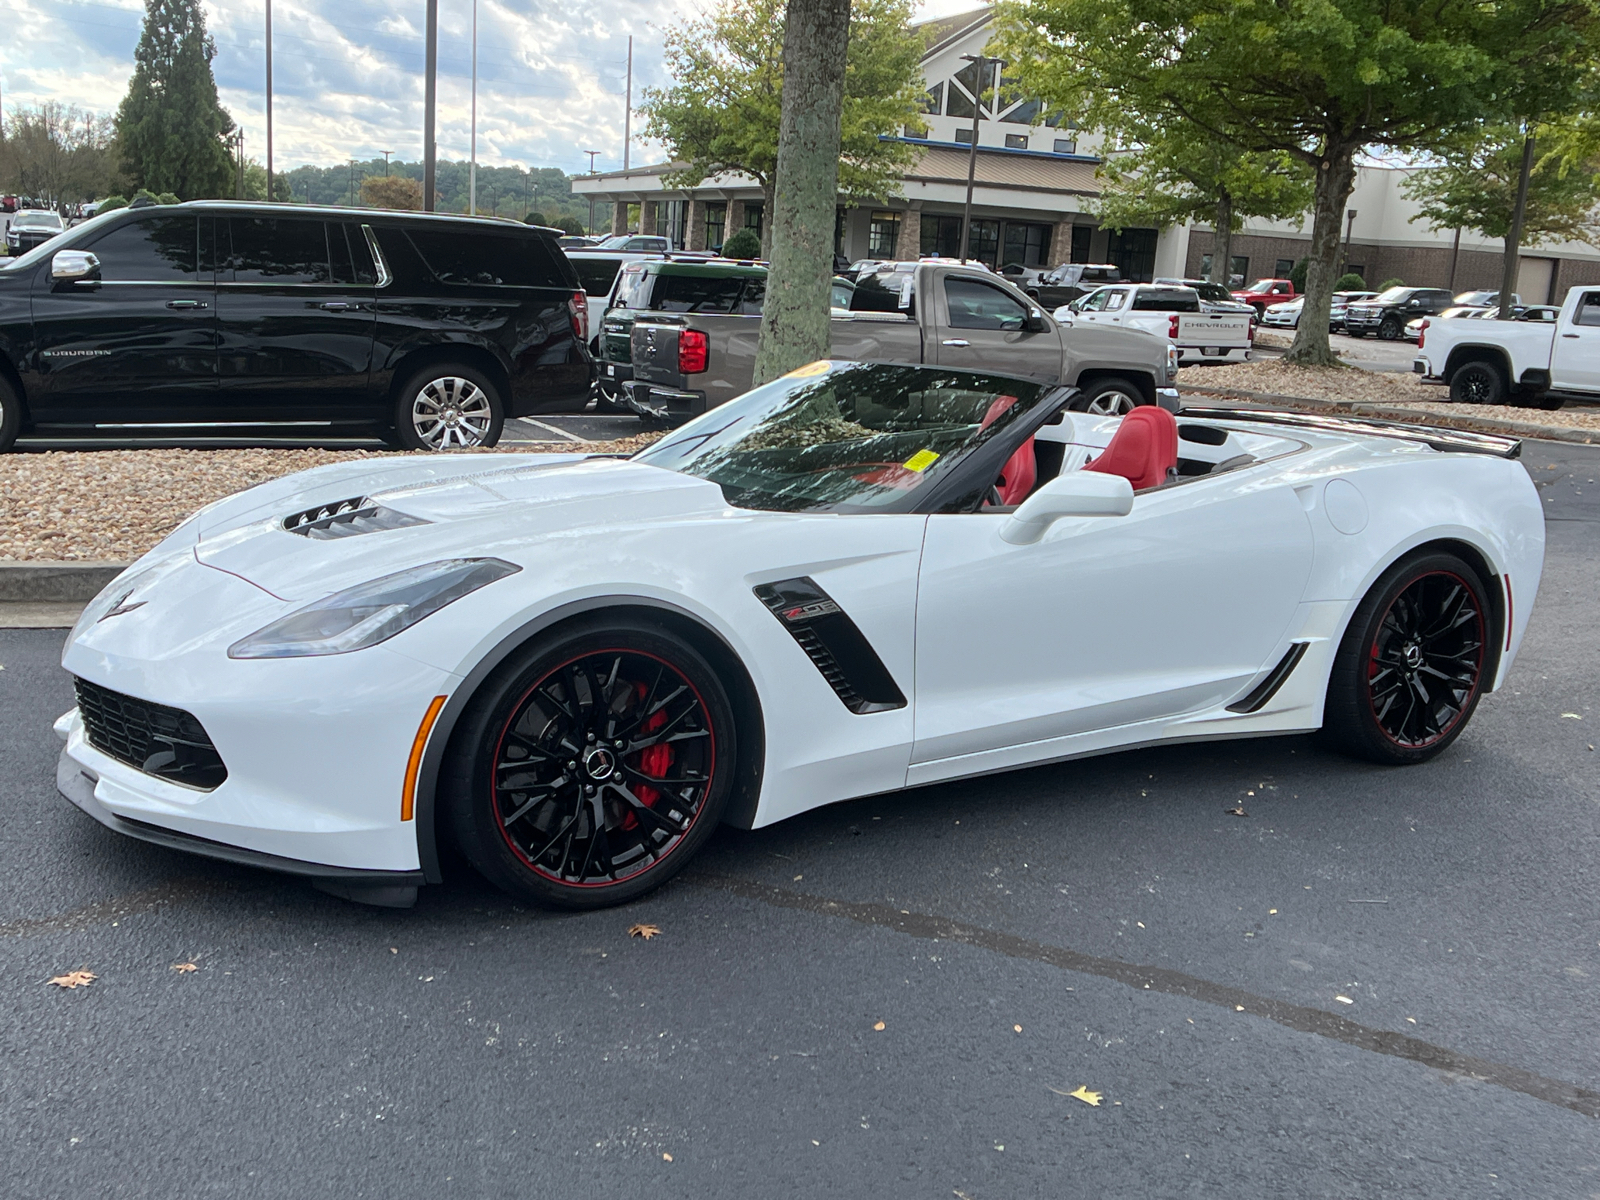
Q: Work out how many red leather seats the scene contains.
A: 2